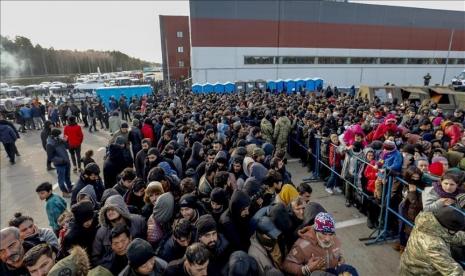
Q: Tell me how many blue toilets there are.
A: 10